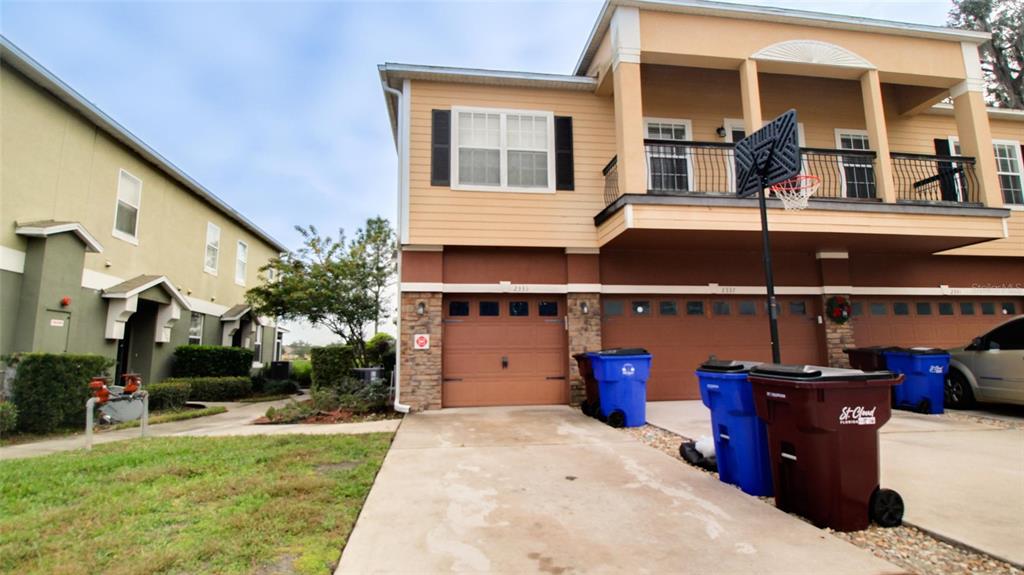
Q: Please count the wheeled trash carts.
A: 6